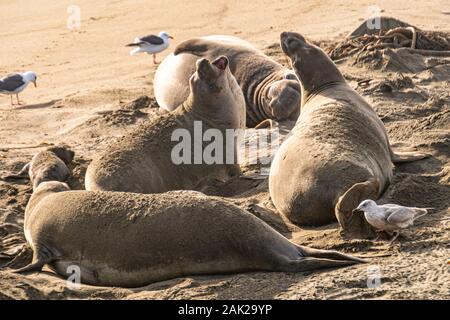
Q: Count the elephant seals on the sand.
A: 5